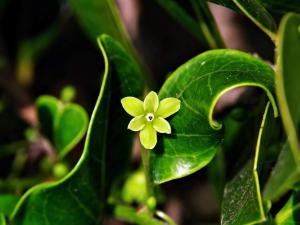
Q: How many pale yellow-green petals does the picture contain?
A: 6